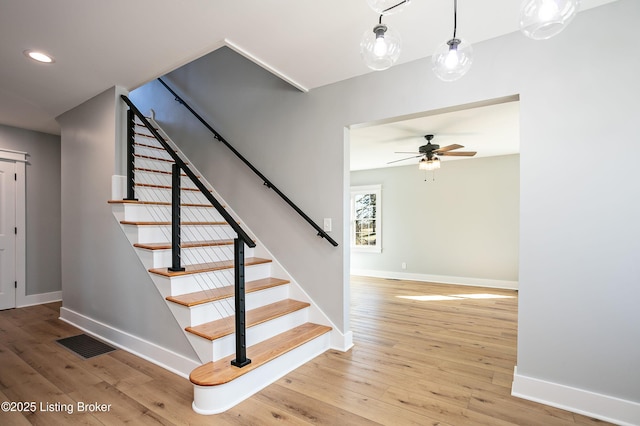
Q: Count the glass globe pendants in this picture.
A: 4